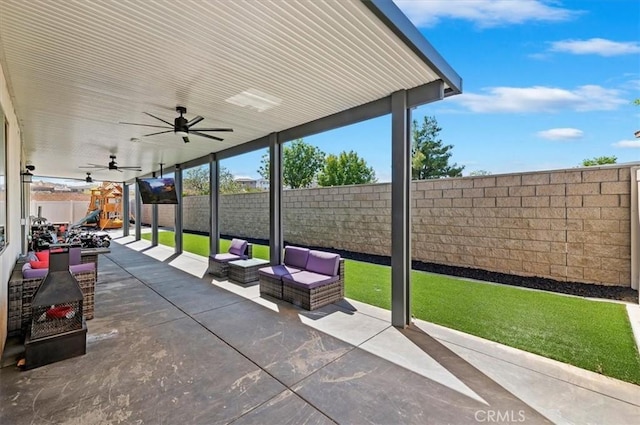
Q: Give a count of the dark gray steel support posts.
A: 7